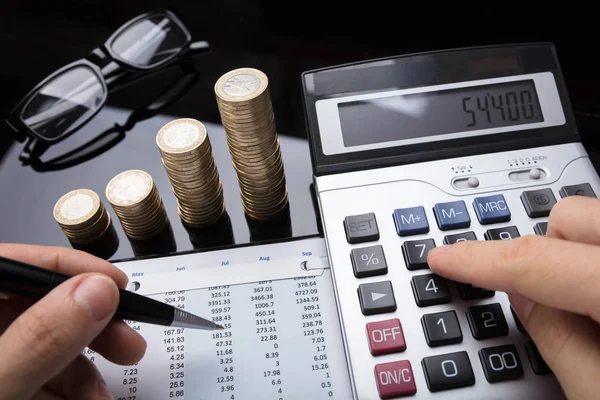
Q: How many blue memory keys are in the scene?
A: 3